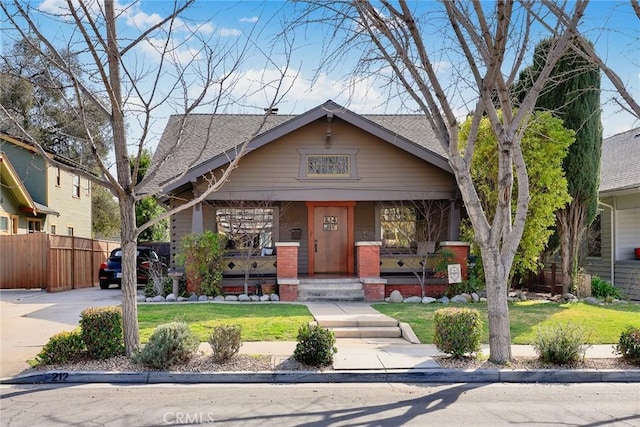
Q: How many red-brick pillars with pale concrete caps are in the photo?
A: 3